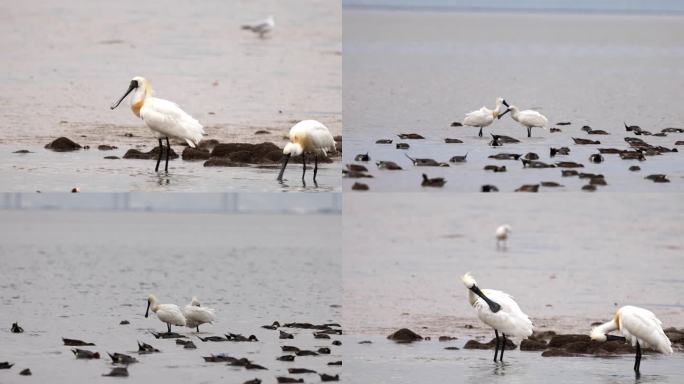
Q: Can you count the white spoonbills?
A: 8